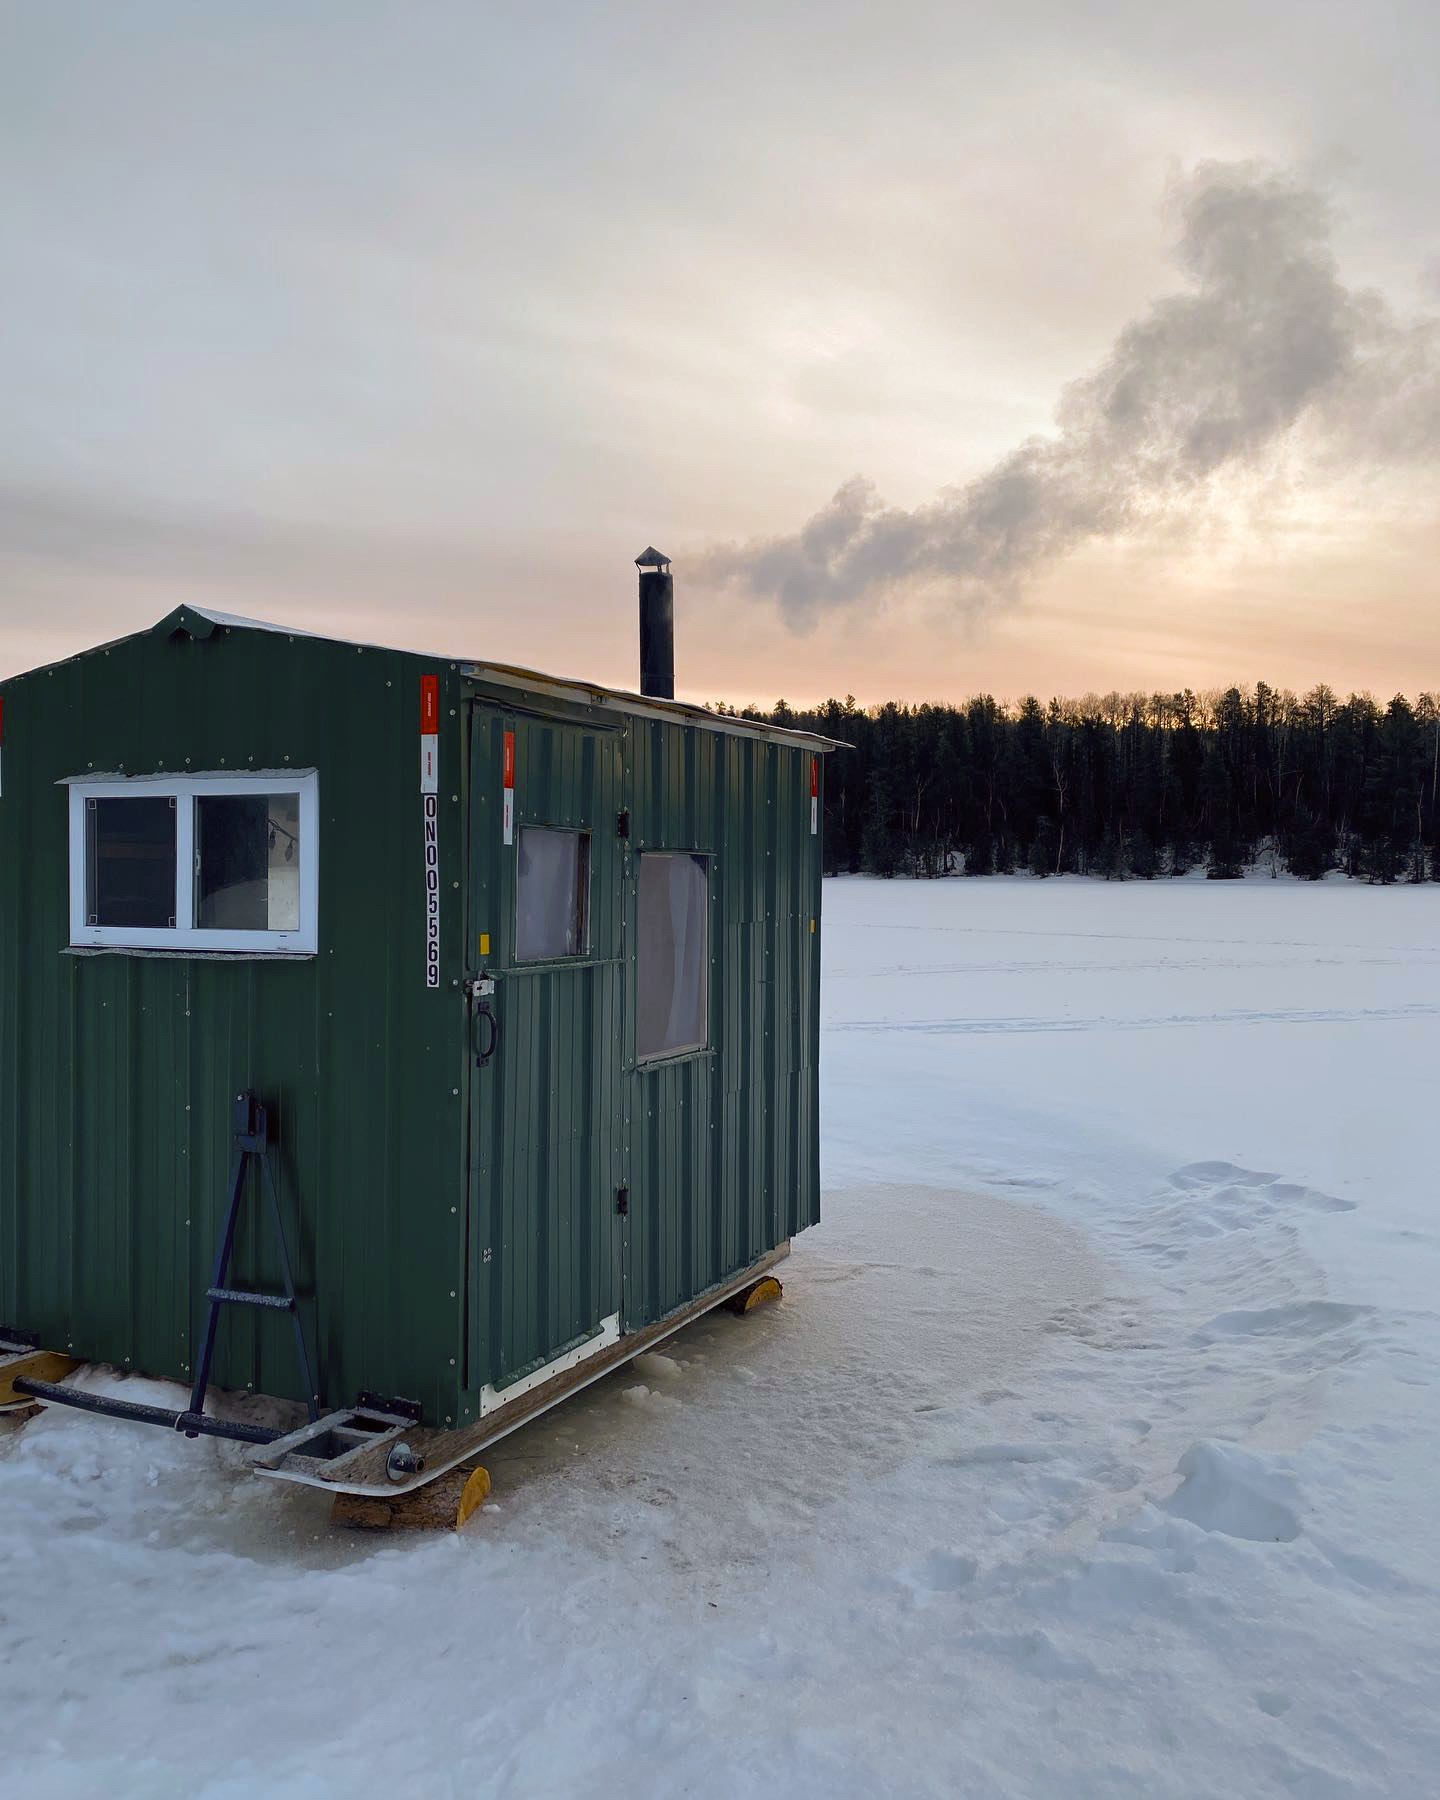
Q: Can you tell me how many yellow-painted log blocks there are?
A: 2